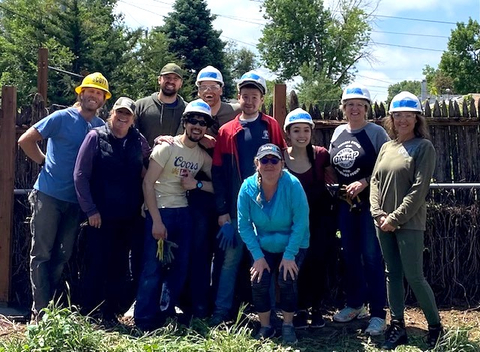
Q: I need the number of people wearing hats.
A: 10